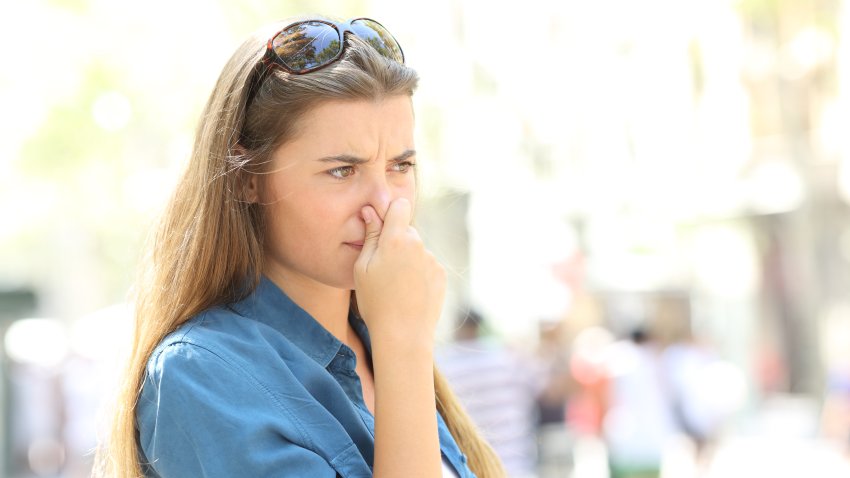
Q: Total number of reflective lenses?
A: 2